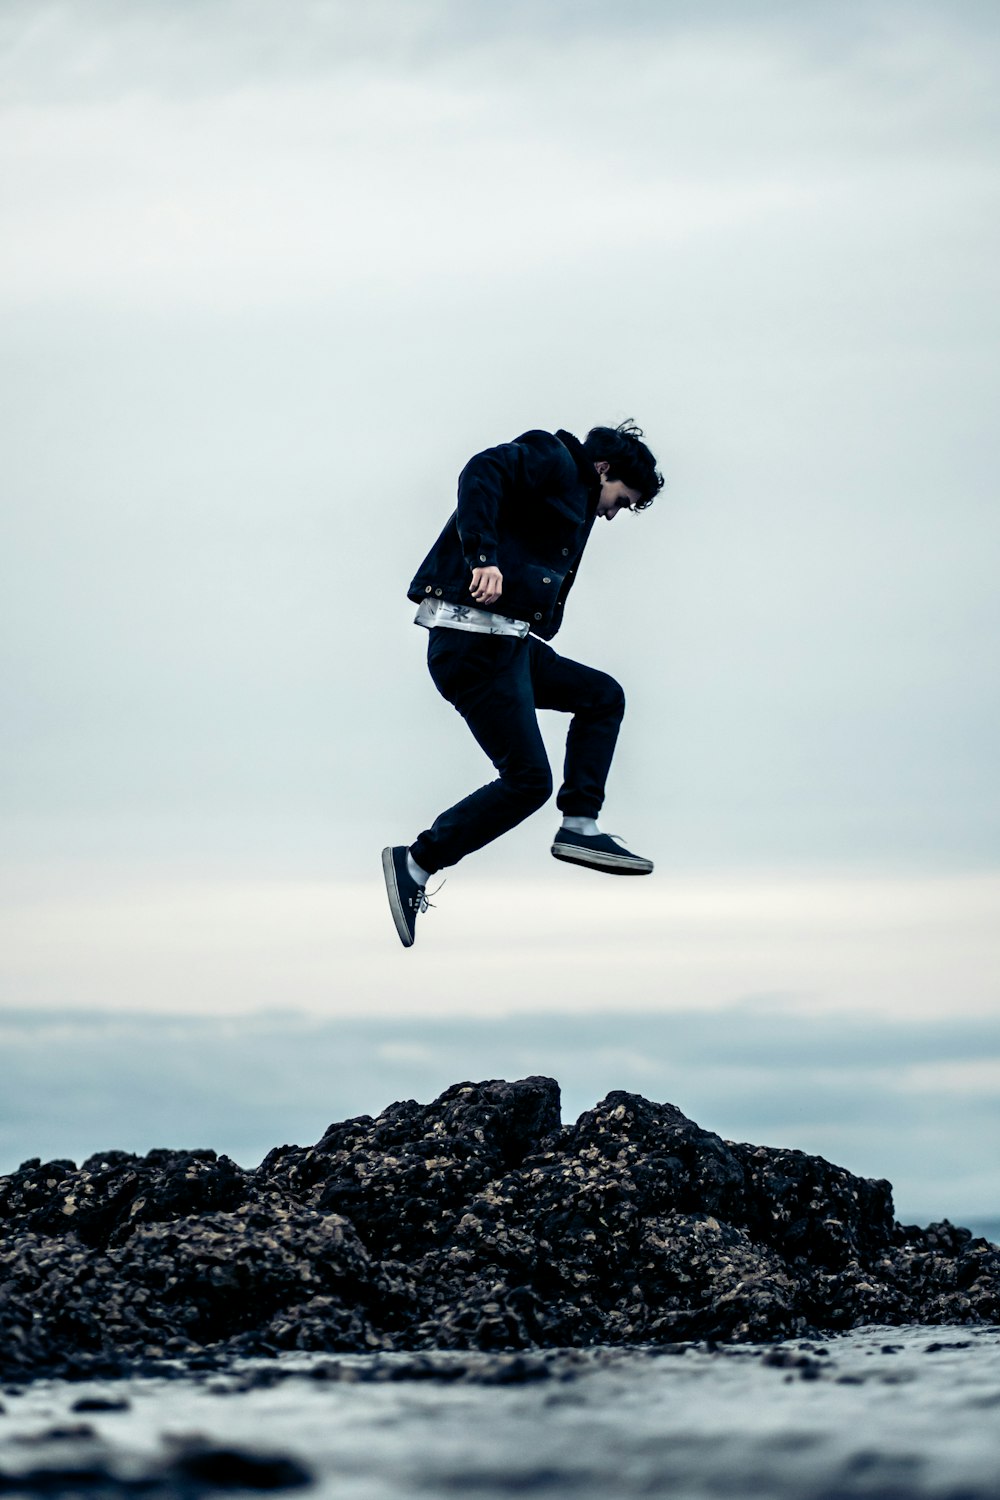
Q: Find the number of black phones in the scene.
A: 0